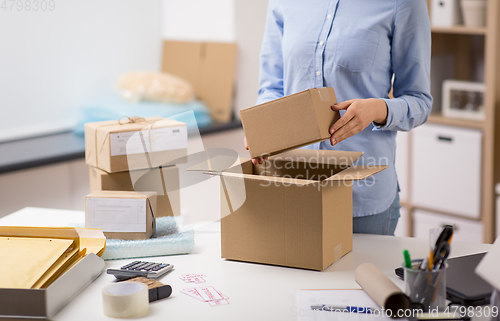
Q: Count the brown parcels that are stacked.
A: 3